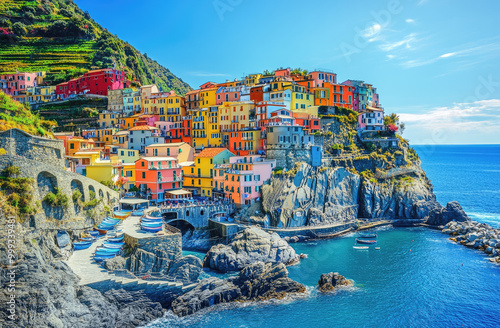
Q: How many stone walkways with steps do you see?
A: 1